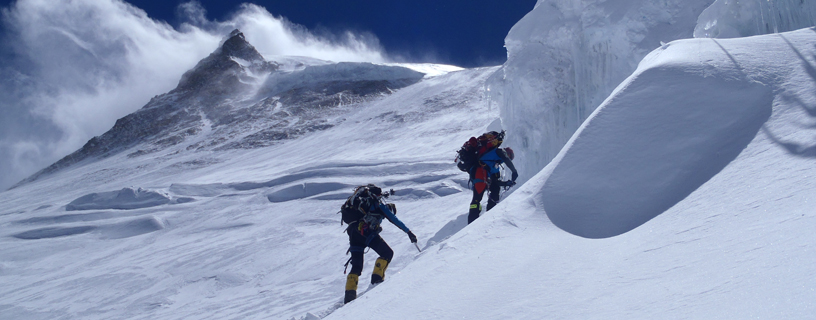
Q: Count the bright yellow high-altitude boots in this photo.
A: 2